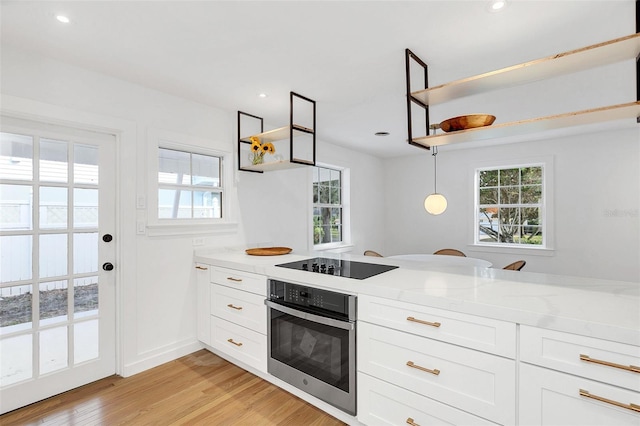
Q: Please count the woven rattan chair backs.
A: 3